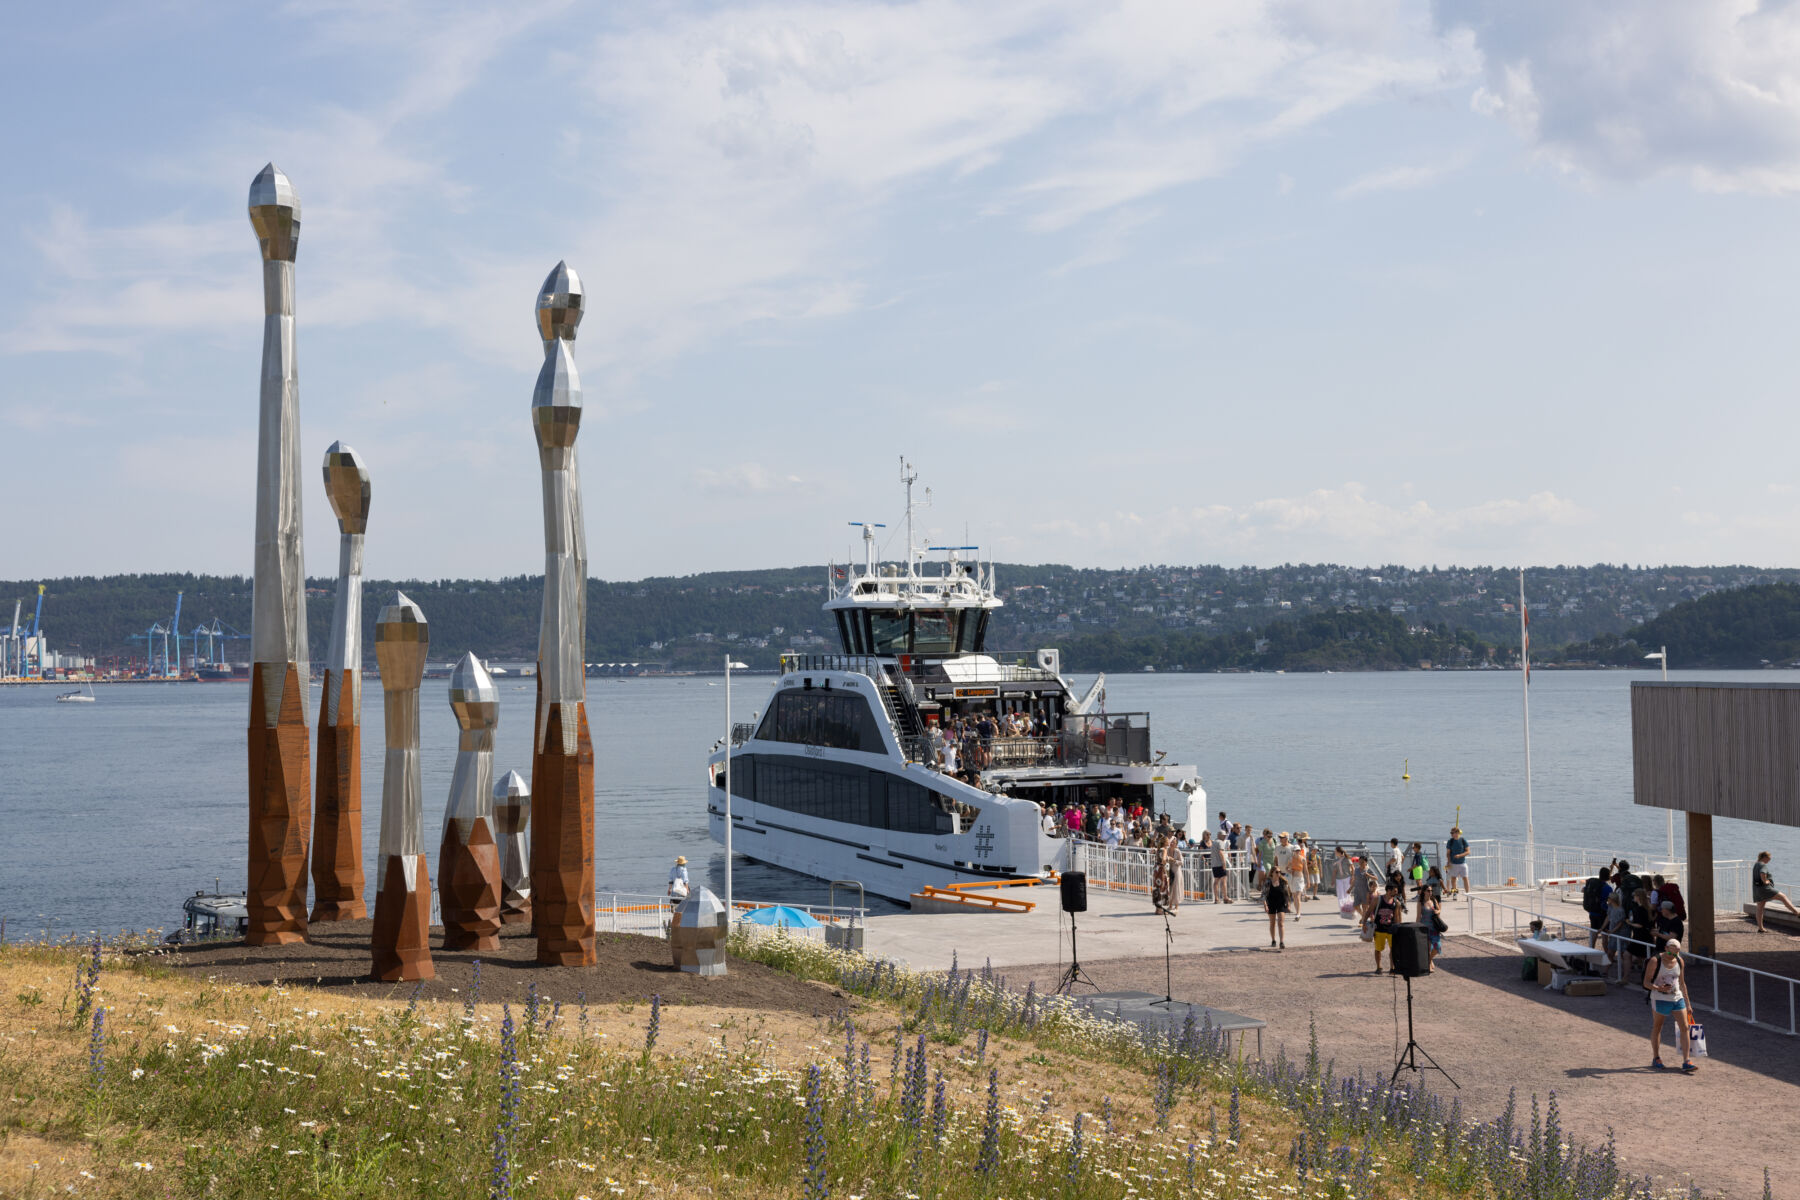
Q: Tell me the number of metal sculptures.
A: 8